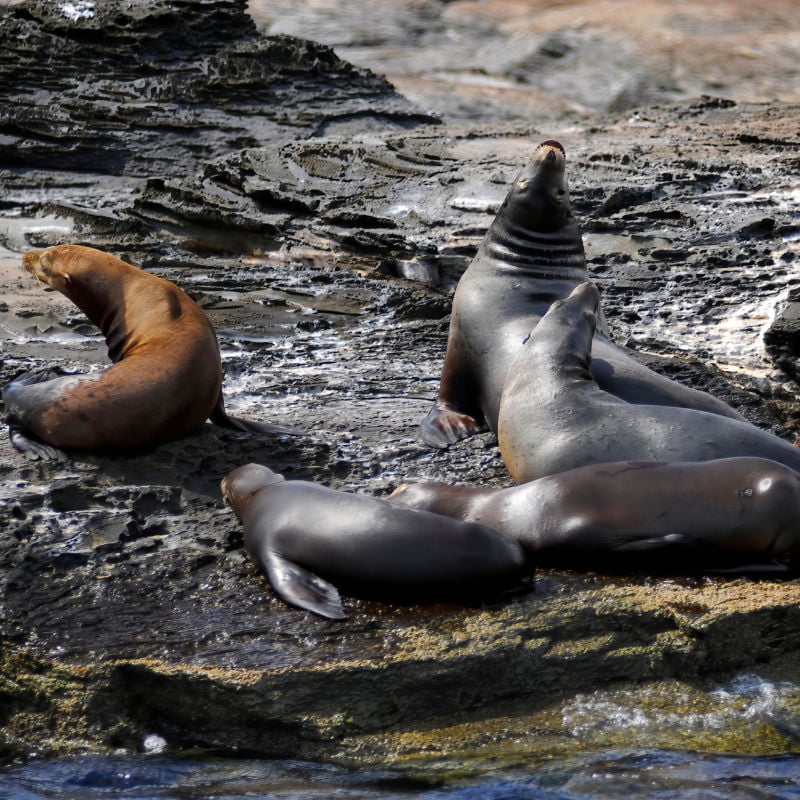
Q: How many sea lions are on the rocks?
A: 5